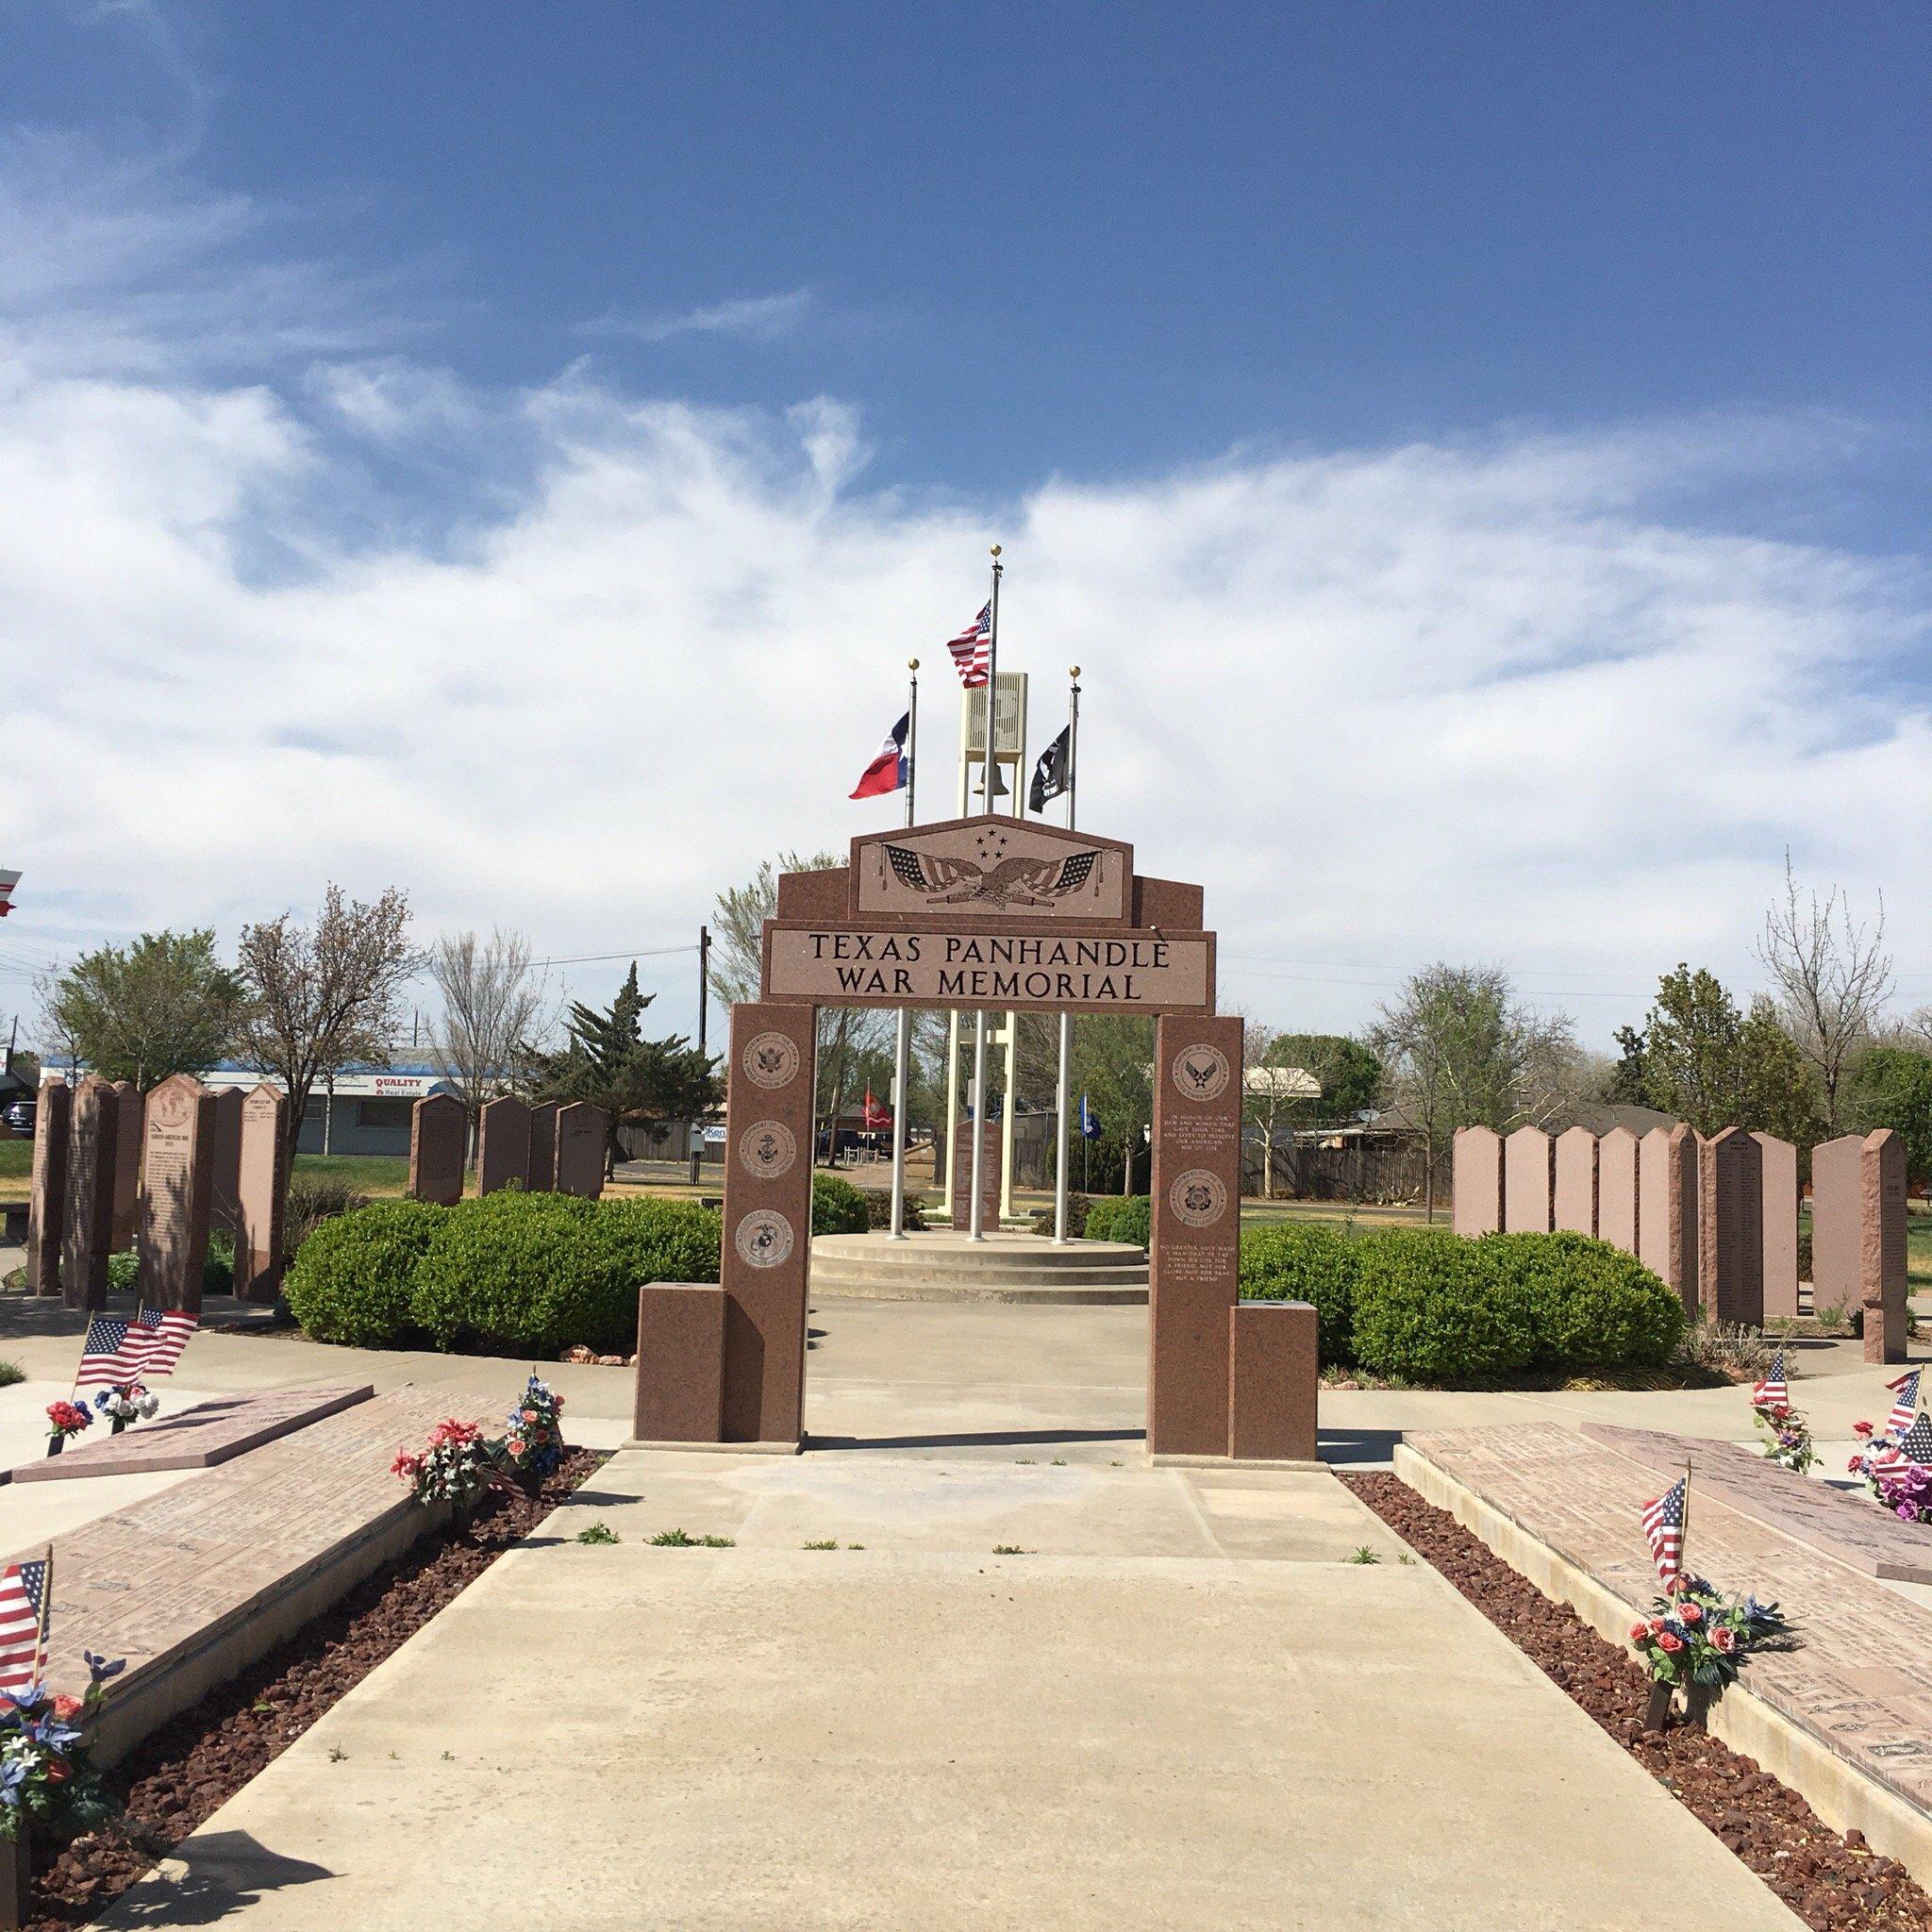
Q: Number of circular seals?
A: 5